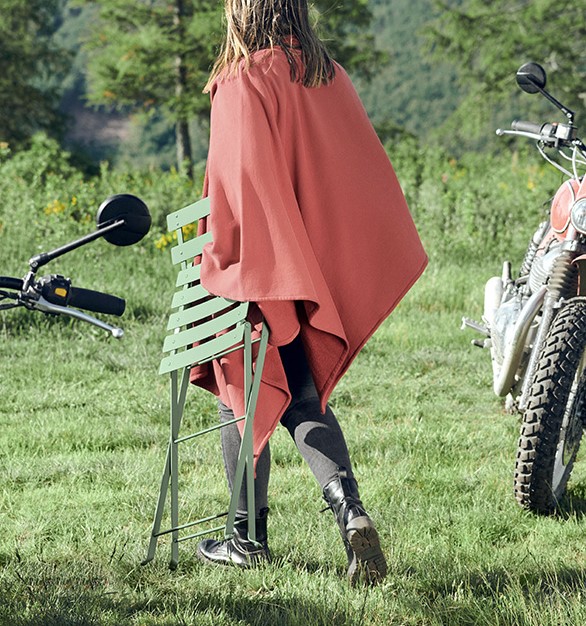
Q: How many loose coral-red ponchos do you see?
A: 1